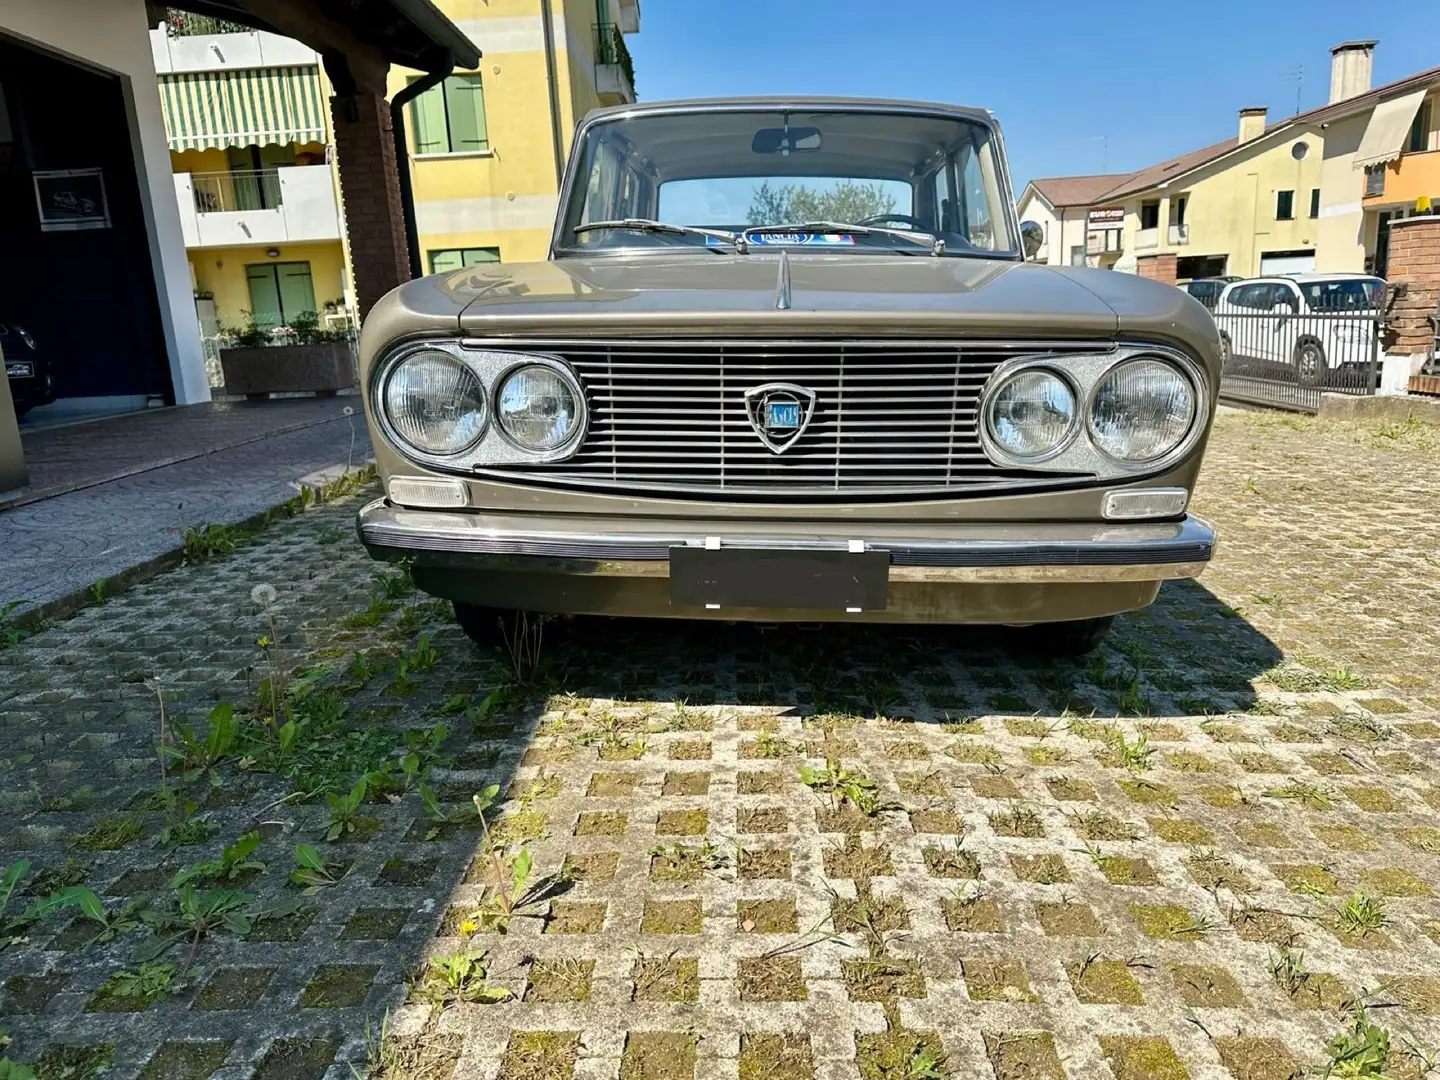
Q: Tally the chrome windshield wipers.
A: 2